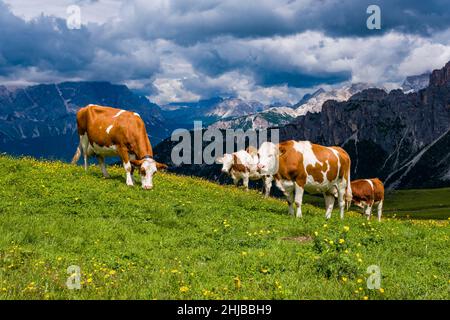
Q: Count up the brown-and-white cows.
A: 4